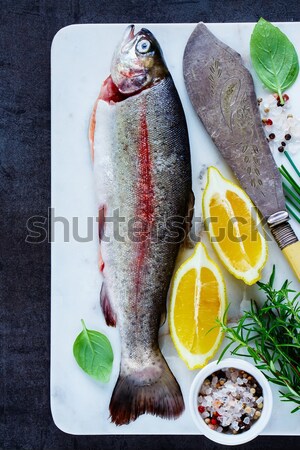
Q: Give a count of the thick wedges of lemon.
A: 2